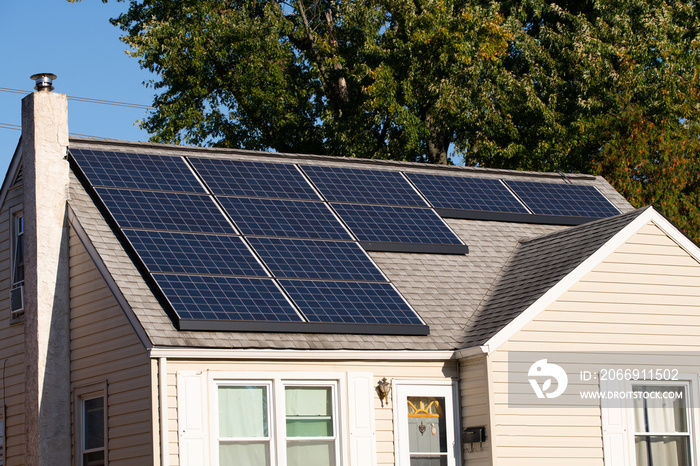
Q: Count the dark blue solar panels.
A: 12